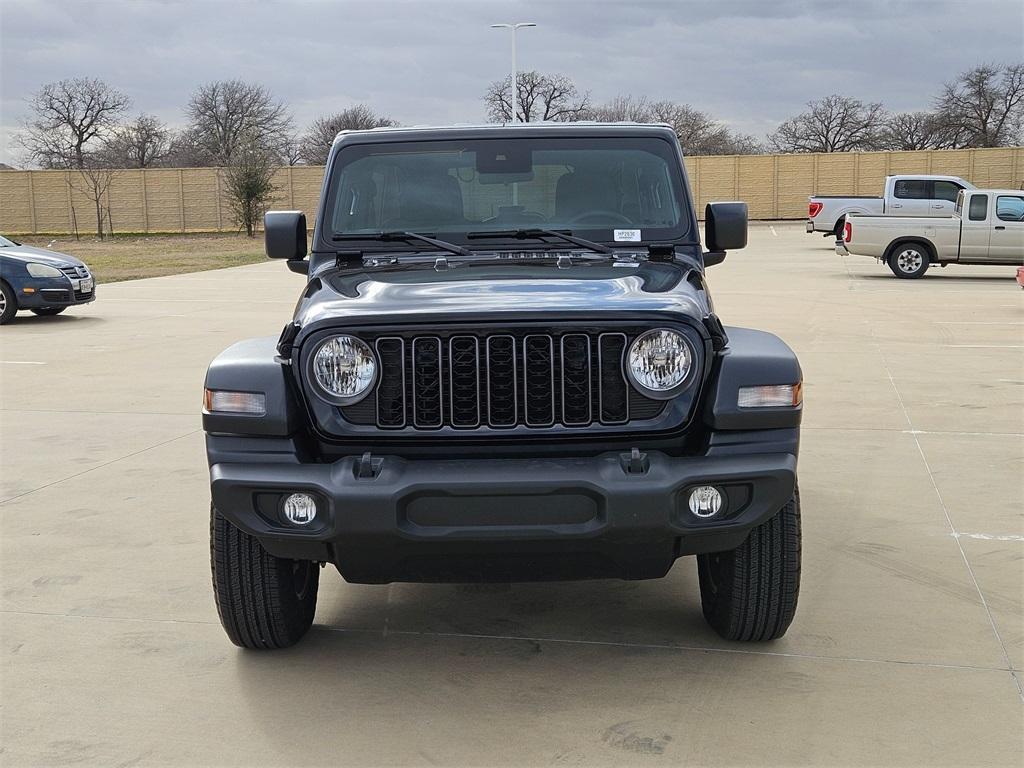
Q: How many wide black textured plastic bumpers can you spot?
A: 1